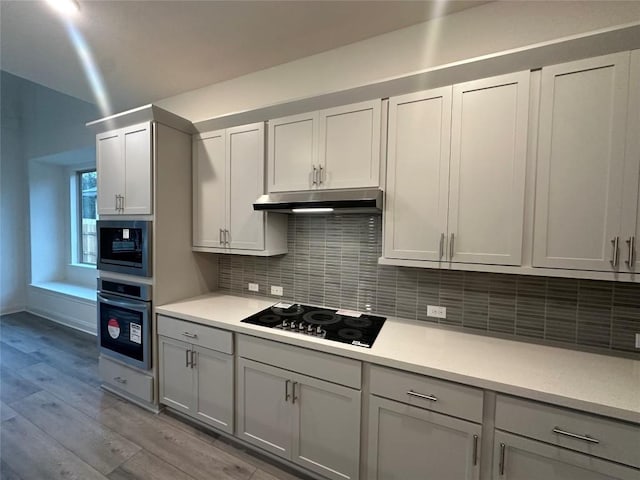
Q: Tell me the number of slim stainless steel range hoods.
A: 1